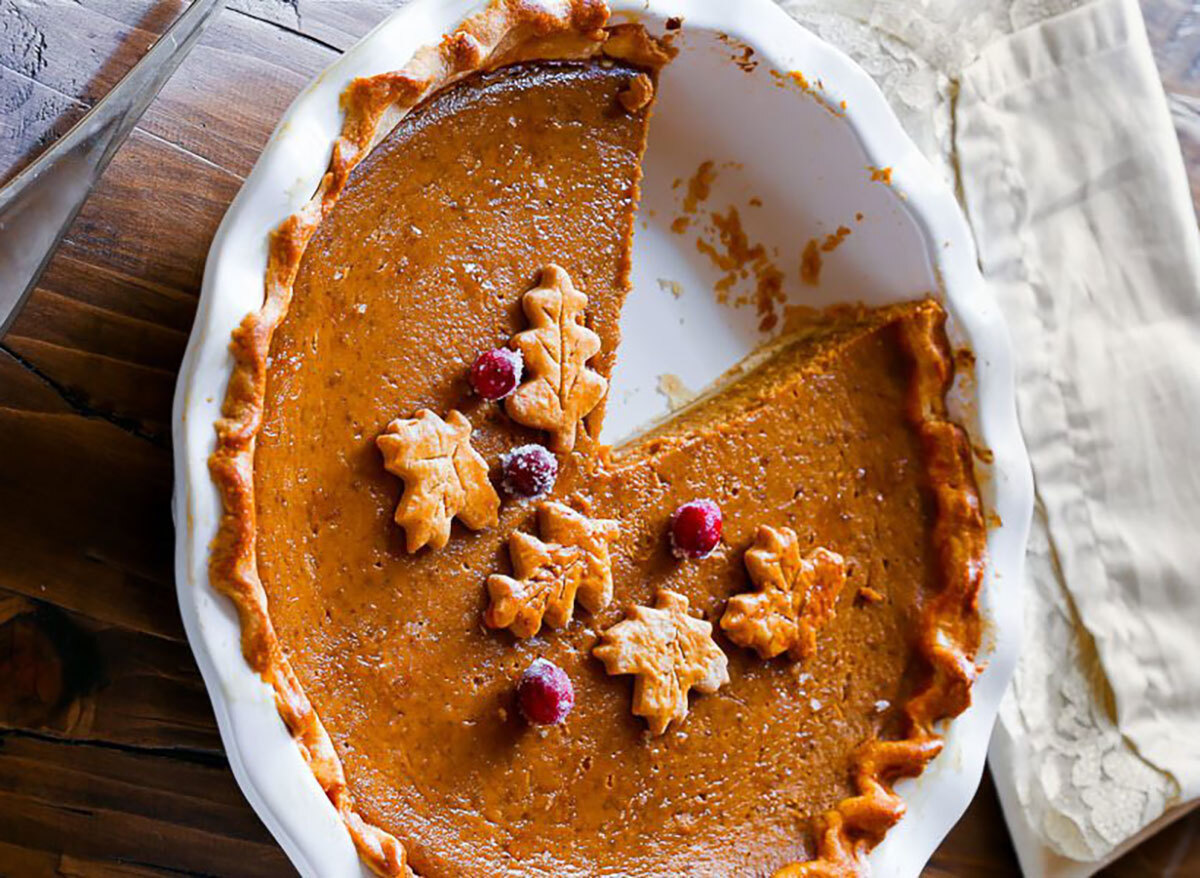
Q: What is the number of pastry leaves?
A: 5